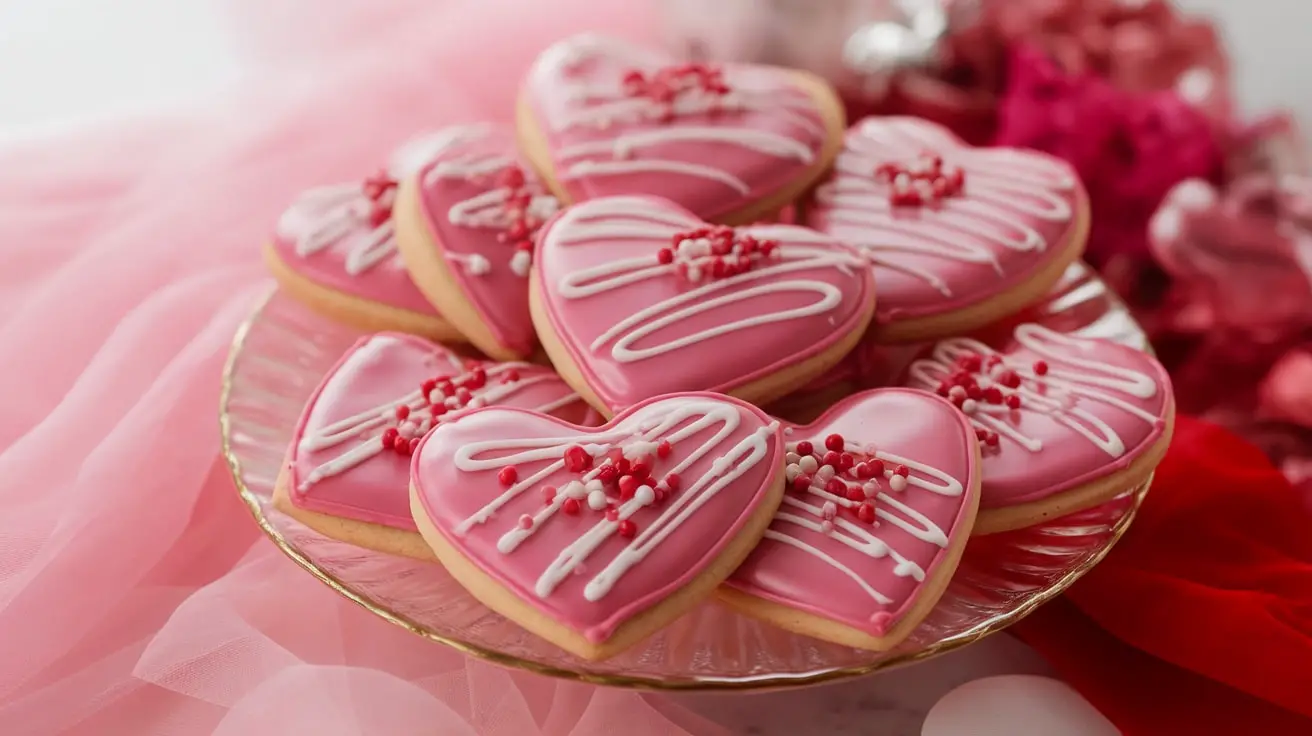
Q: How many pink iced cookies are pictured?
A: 9